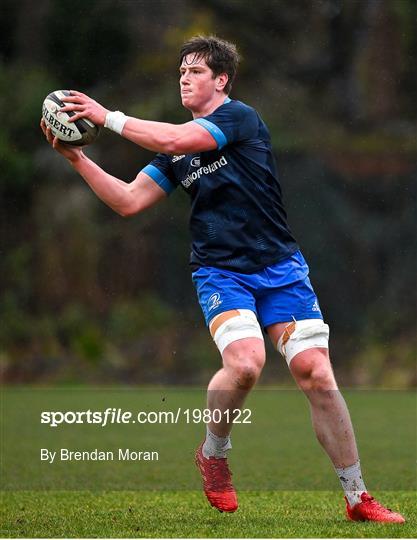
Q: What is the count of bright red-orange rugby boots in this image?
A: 2